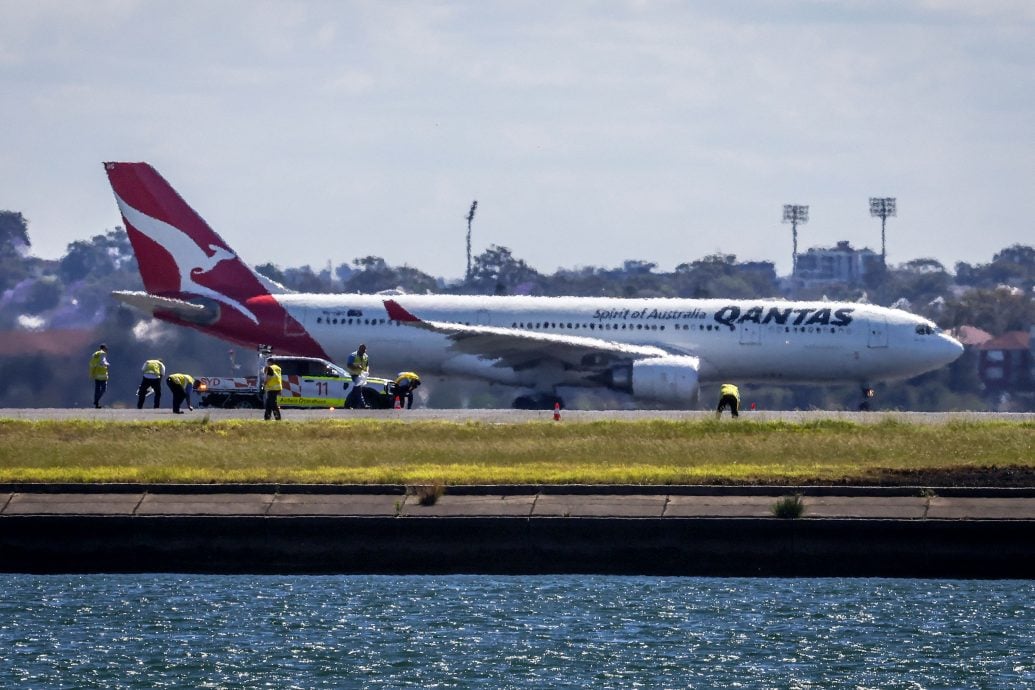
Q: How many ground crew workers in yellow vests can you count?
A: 7